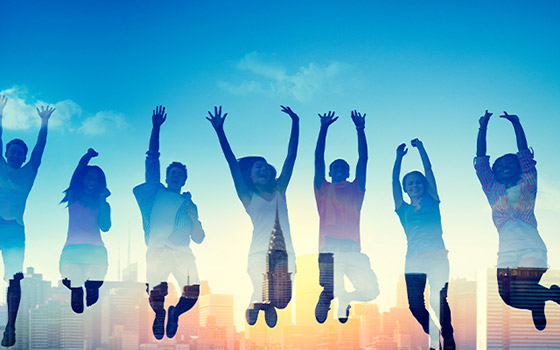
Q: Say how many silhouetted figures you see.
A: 7